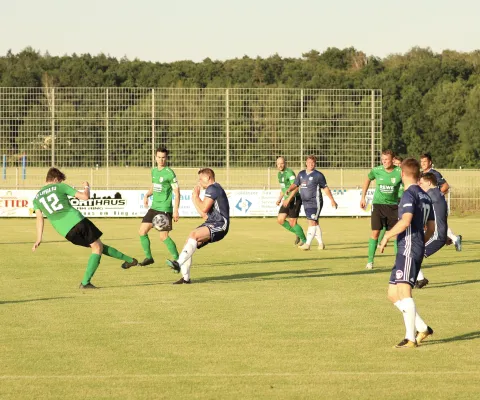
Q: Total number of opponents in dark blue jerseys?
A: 5